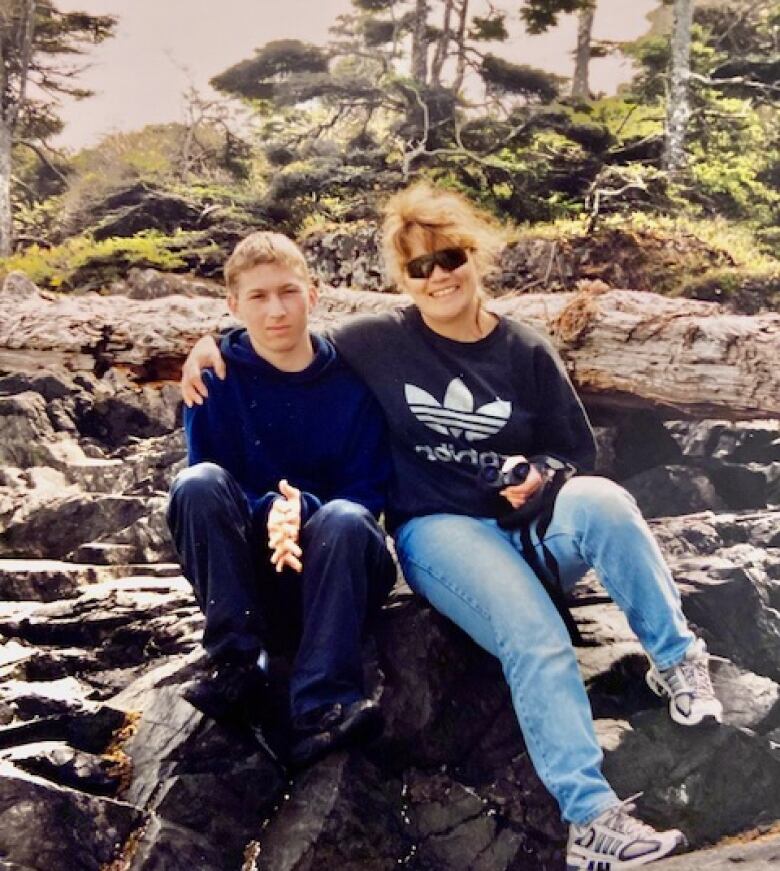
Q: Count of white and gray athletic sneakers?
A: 2